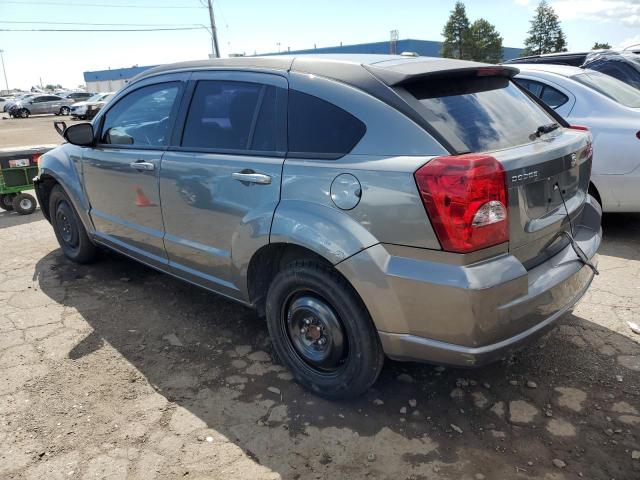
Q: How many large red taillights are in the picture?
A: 1